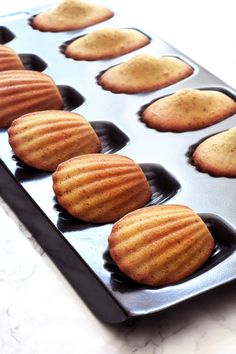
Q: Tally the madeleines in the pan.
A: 10